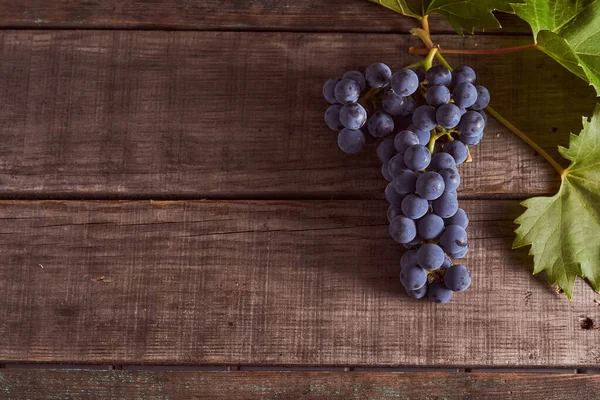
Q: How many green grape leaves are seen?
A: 3